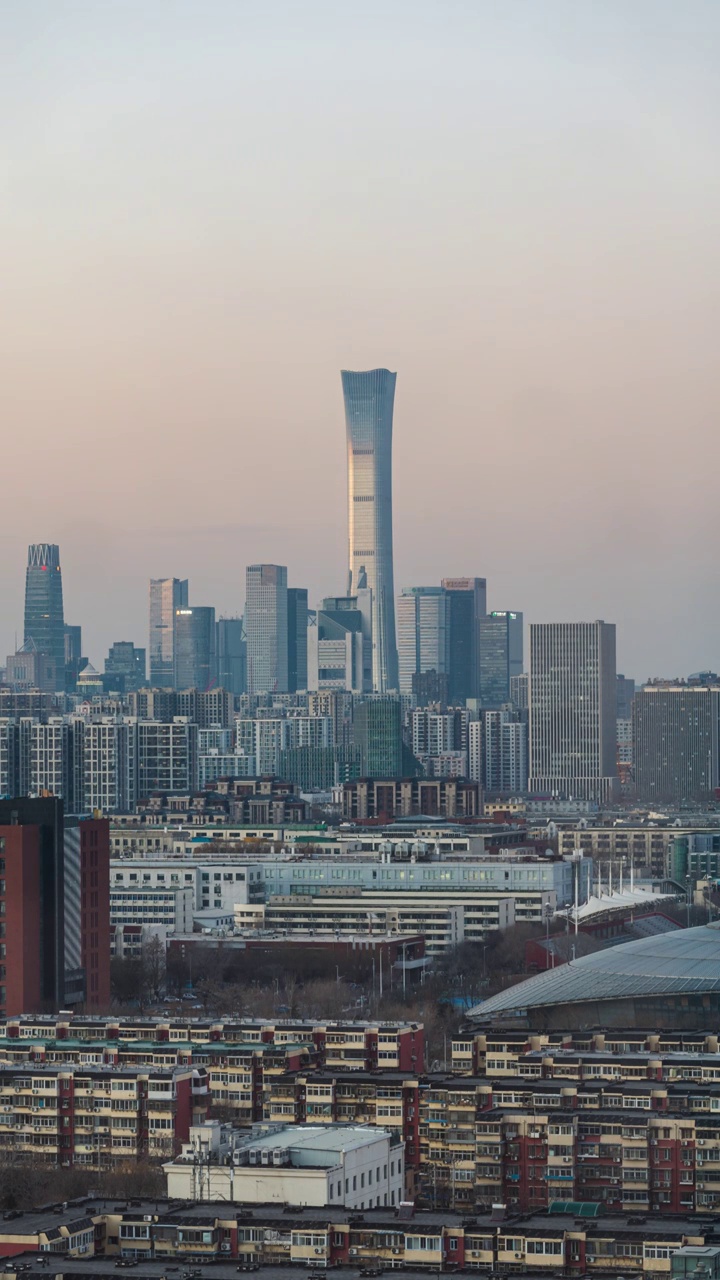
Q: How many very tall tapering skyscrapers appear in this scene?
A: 1